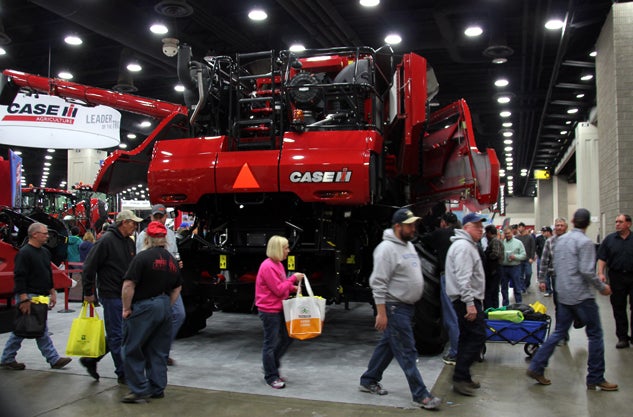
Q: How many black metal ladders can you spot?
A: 1